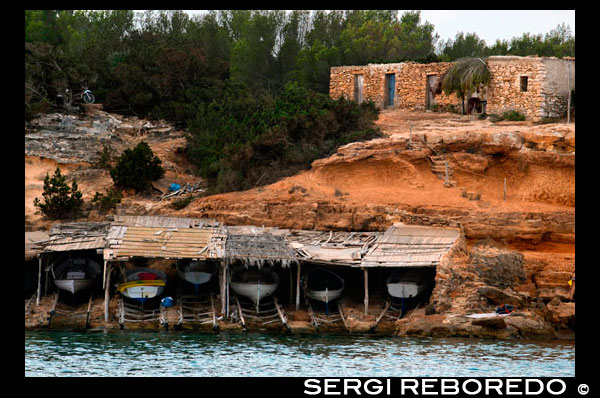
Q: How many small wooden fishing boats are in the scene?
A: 6